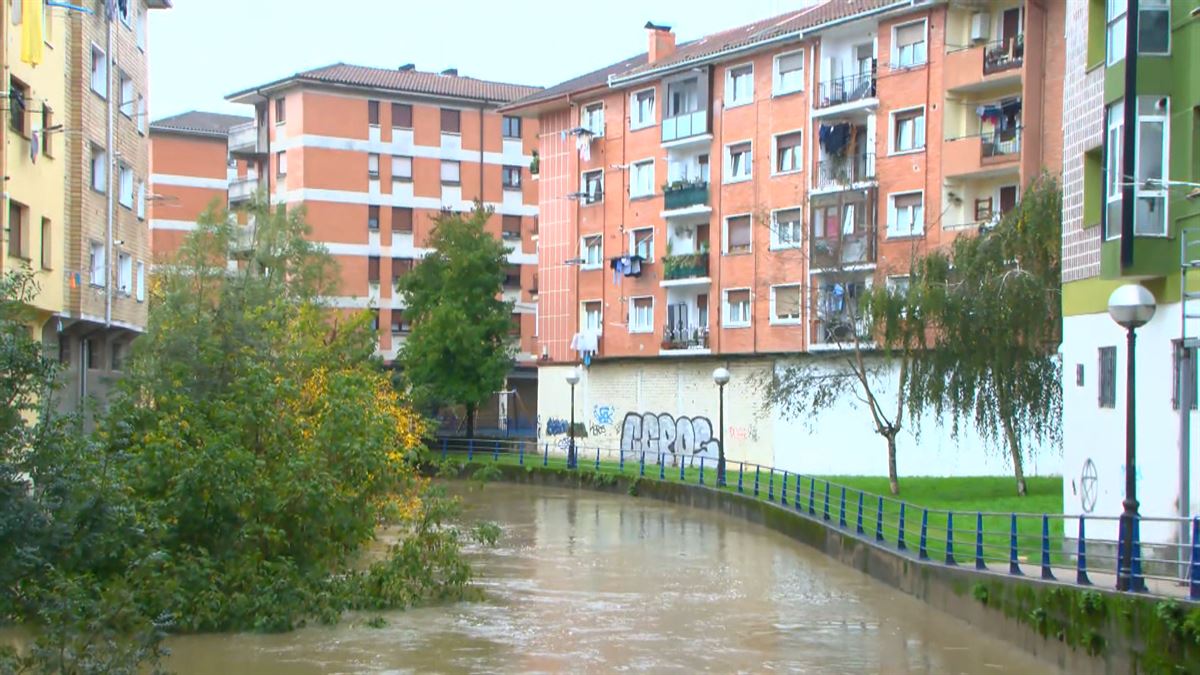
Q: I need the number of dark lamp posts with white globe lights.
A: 3